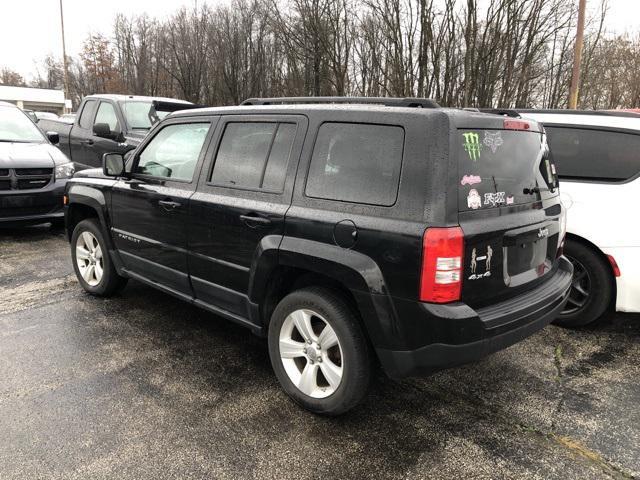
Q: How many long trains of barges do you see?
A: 0